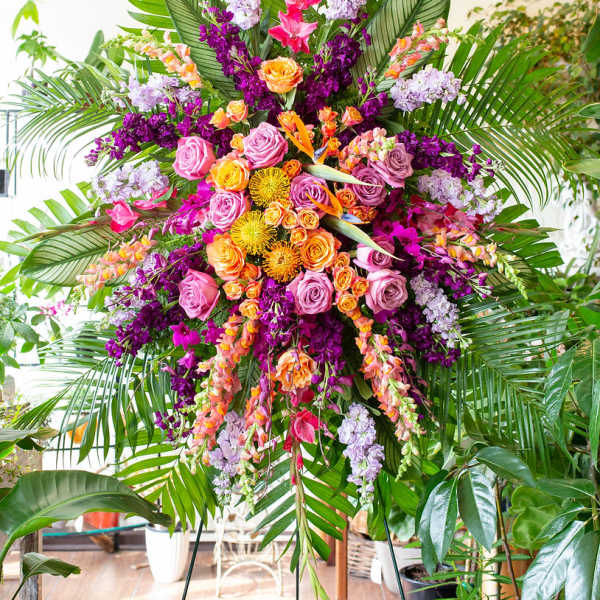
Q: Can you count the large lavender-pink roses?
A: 10